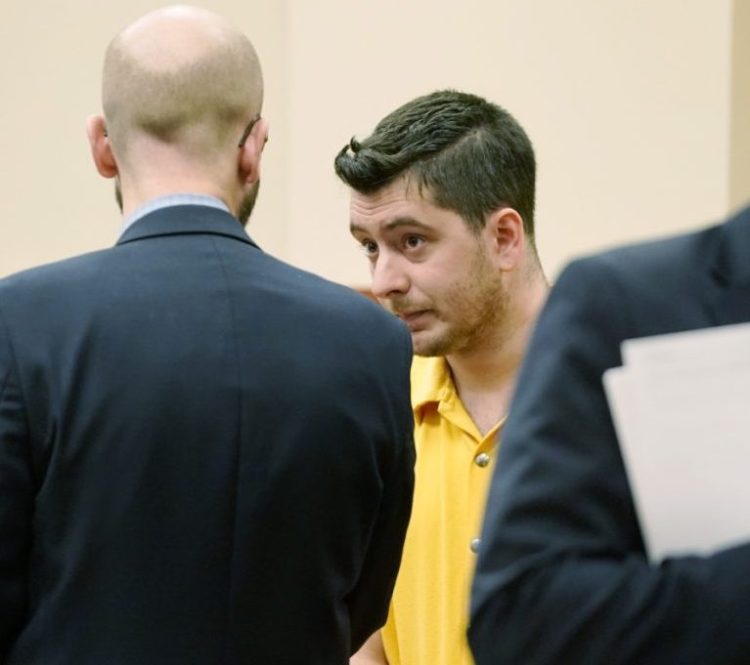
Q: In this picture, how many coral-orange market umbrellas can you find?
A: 0